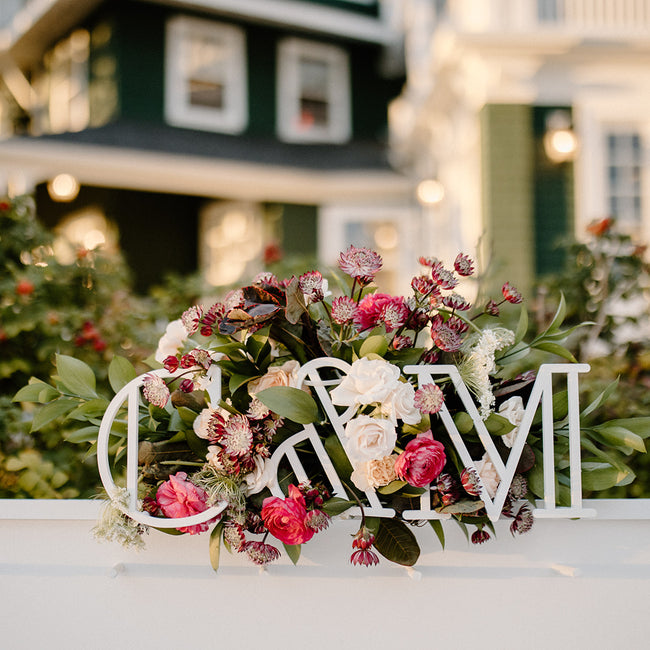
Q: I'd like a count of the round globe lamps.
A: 3